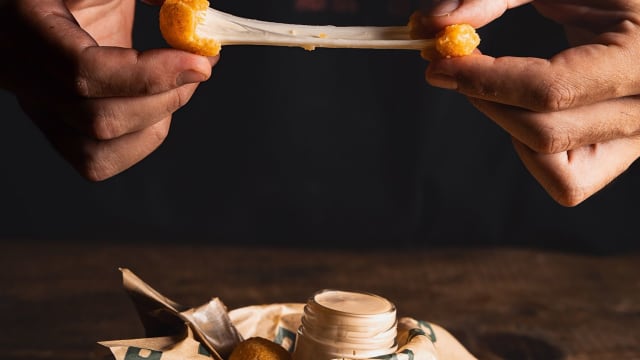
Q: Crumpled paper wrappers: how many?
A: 1